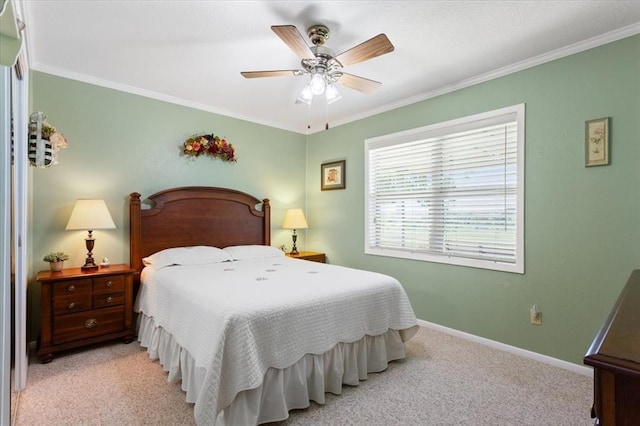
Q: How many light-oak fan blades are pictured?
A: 4